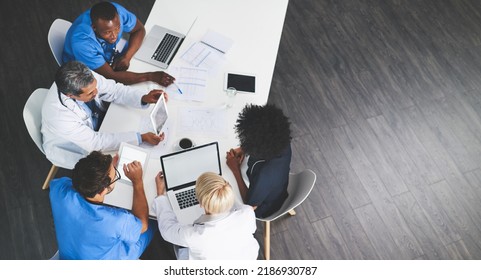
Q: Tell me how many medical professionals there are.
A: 5